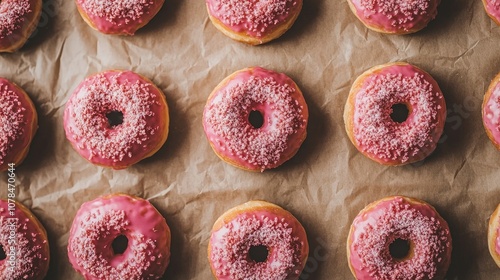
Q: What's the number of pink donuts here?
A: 15